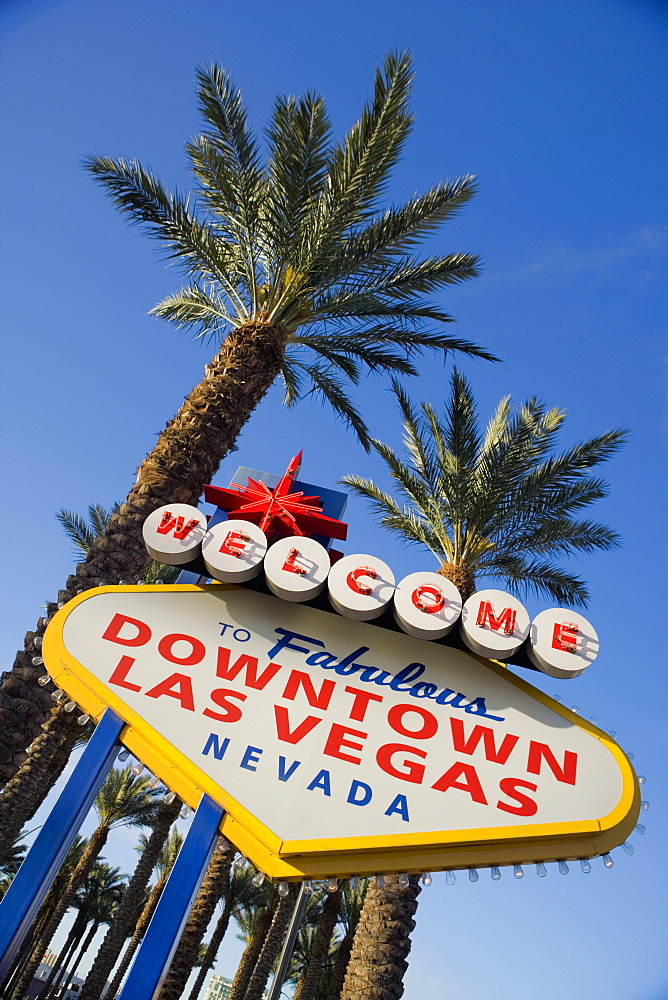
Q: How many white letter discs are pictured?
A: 7